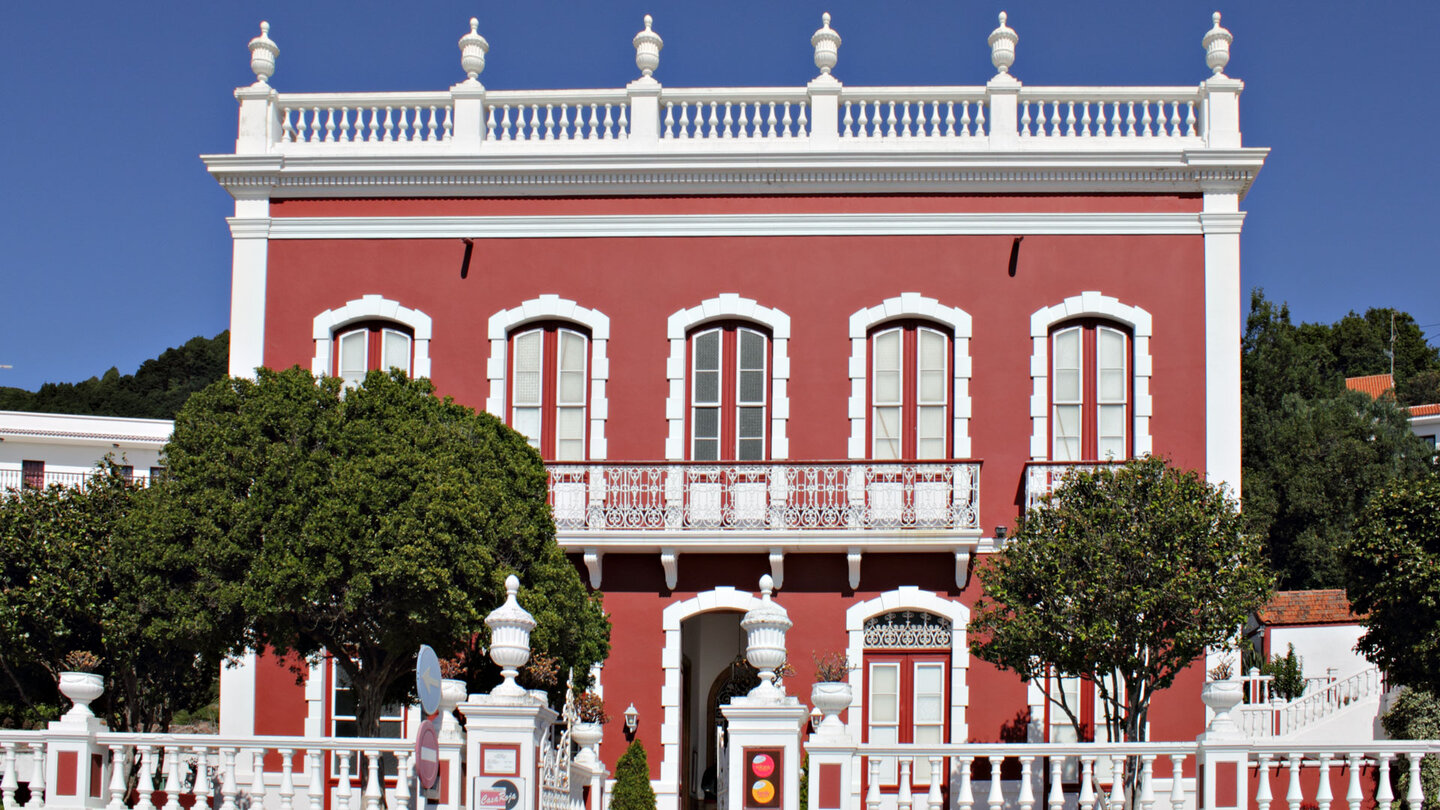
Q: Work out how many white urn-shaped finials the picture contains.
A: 8